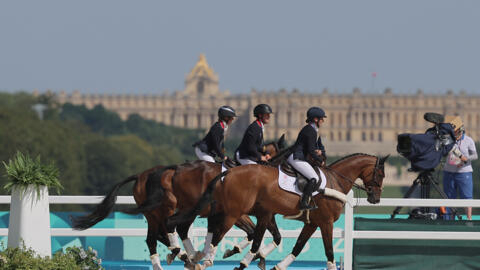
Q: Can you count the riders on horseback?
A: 3